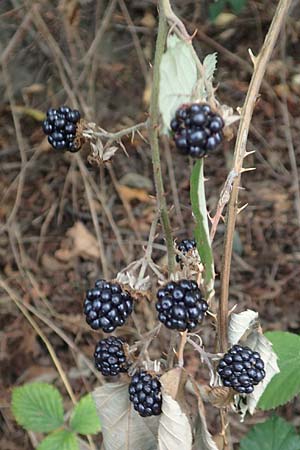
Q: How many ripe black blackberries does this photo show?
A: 8